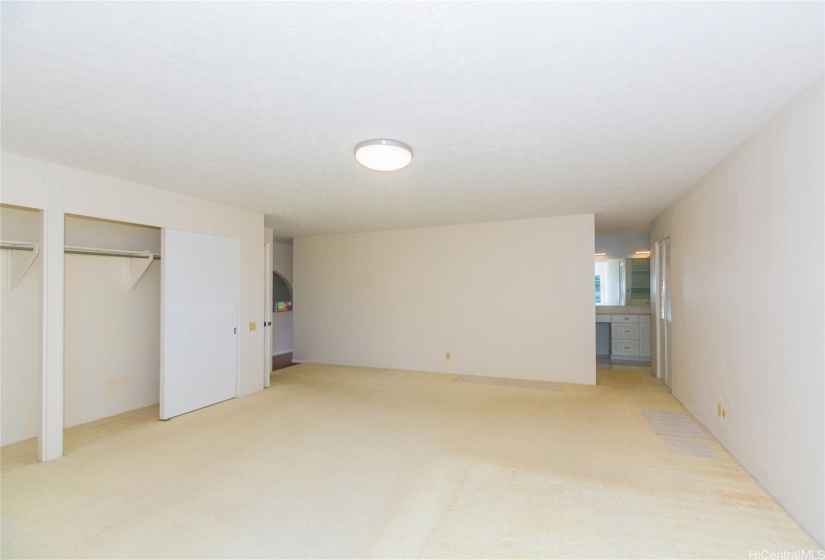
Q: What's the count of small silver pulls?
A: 3